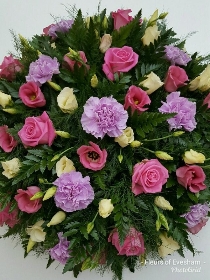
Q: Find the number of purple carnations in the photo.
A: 8